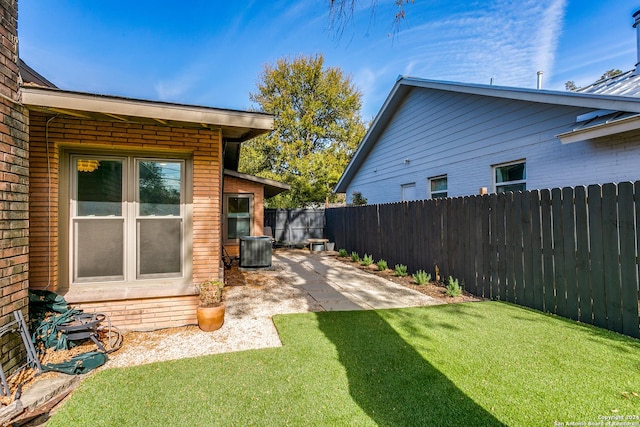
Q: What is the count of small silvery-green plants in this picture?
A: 7